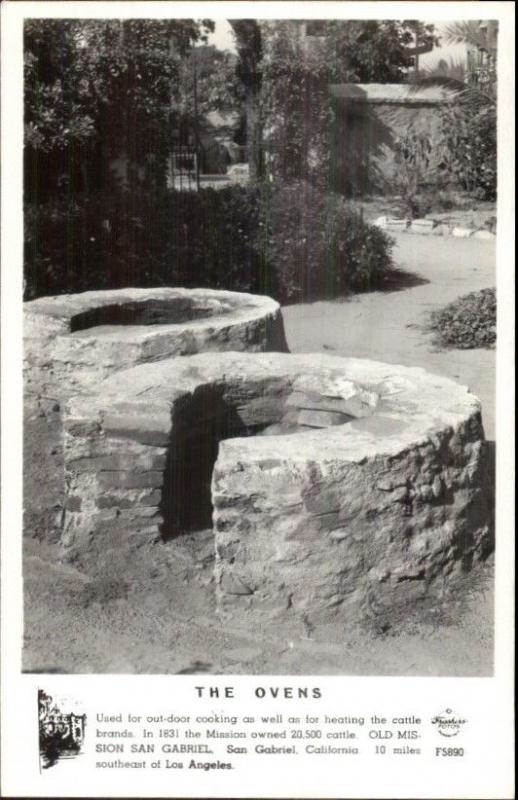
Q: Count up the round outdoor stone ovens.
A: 2